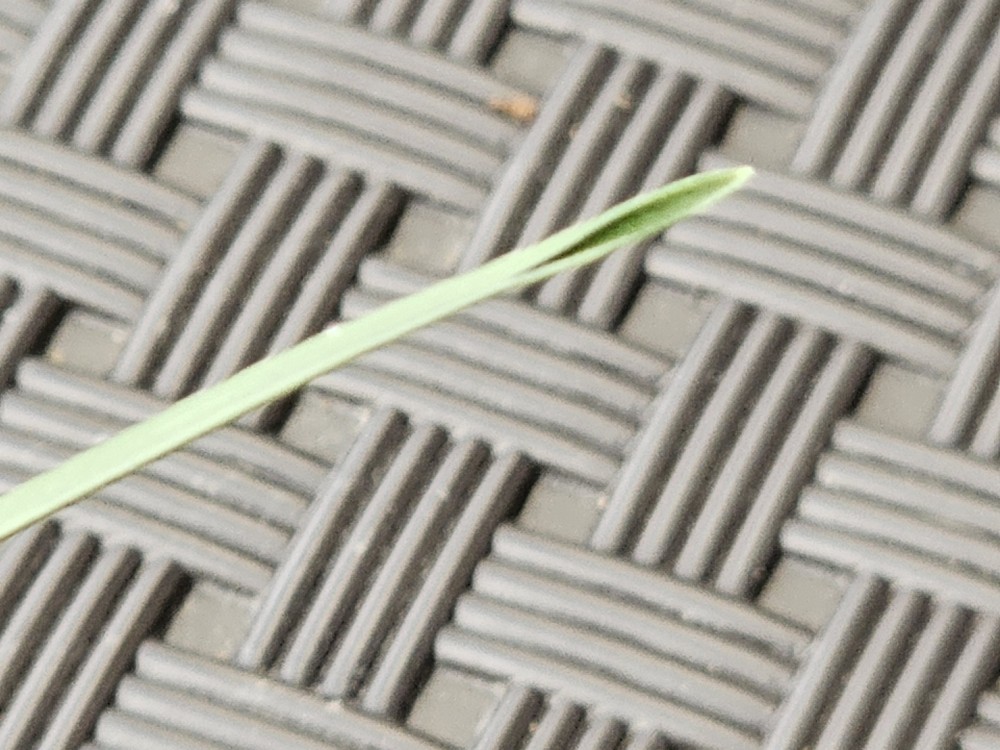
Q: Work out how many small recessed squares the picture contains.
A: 13